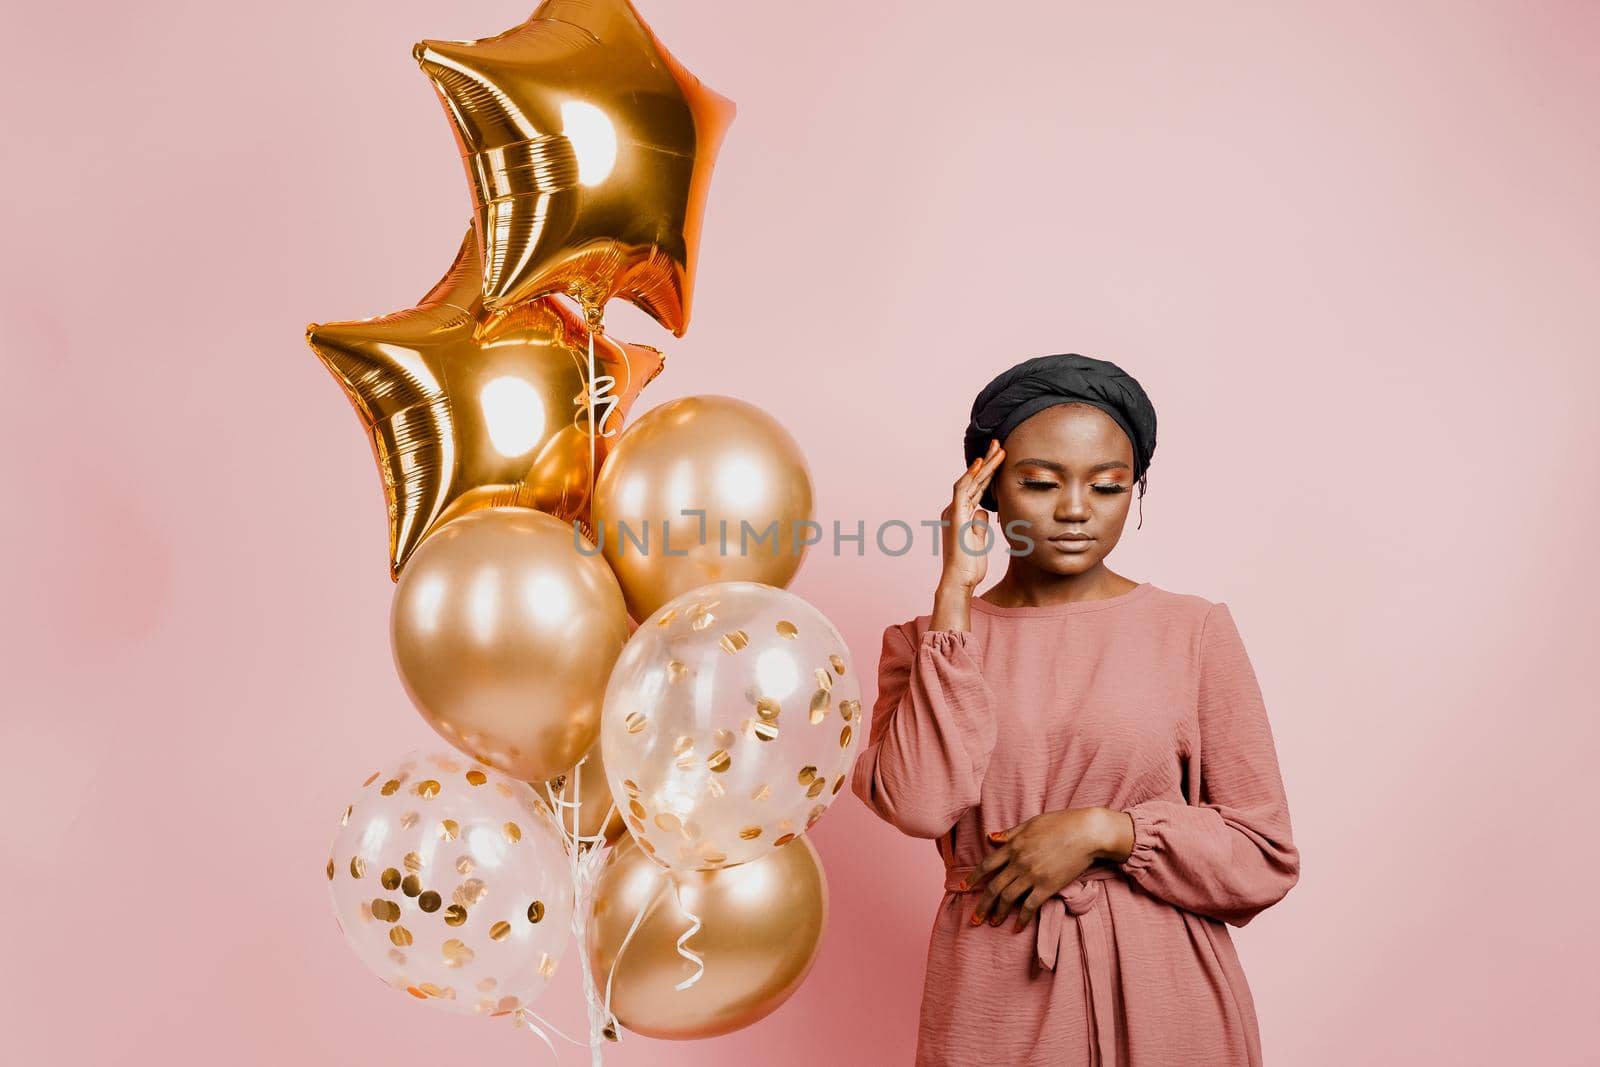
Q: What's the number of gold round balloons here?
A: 4